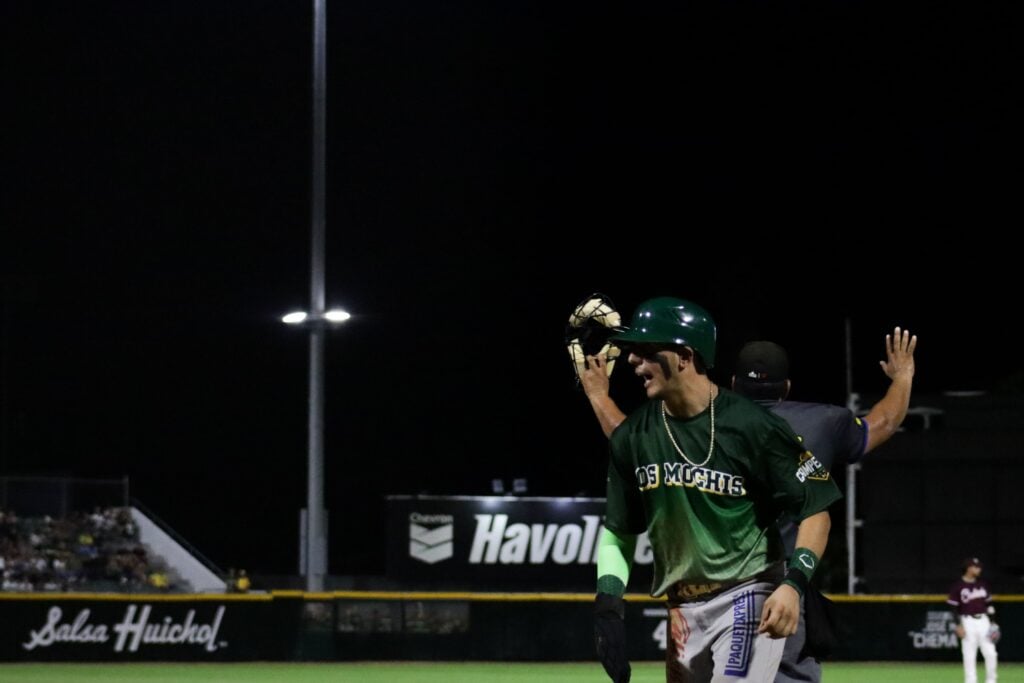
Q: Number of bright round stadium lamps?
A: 2